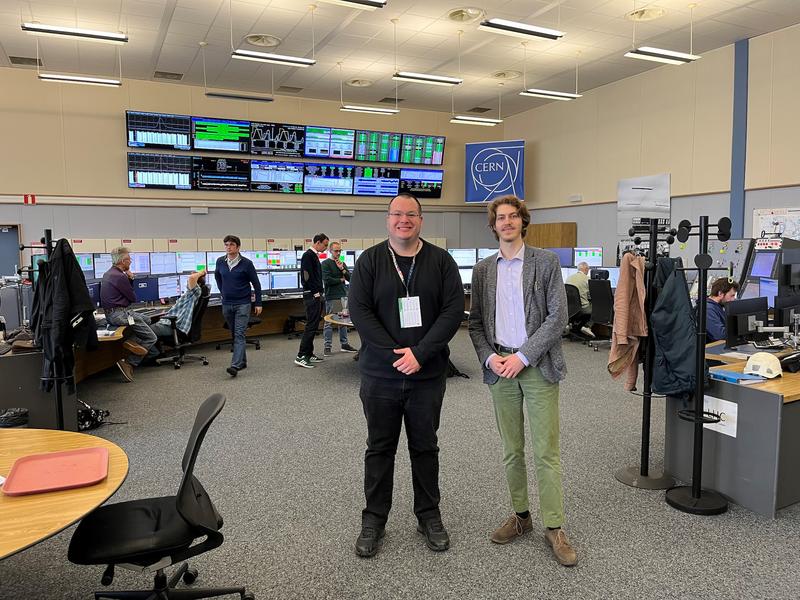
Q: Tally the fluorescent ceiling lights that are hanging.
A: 11